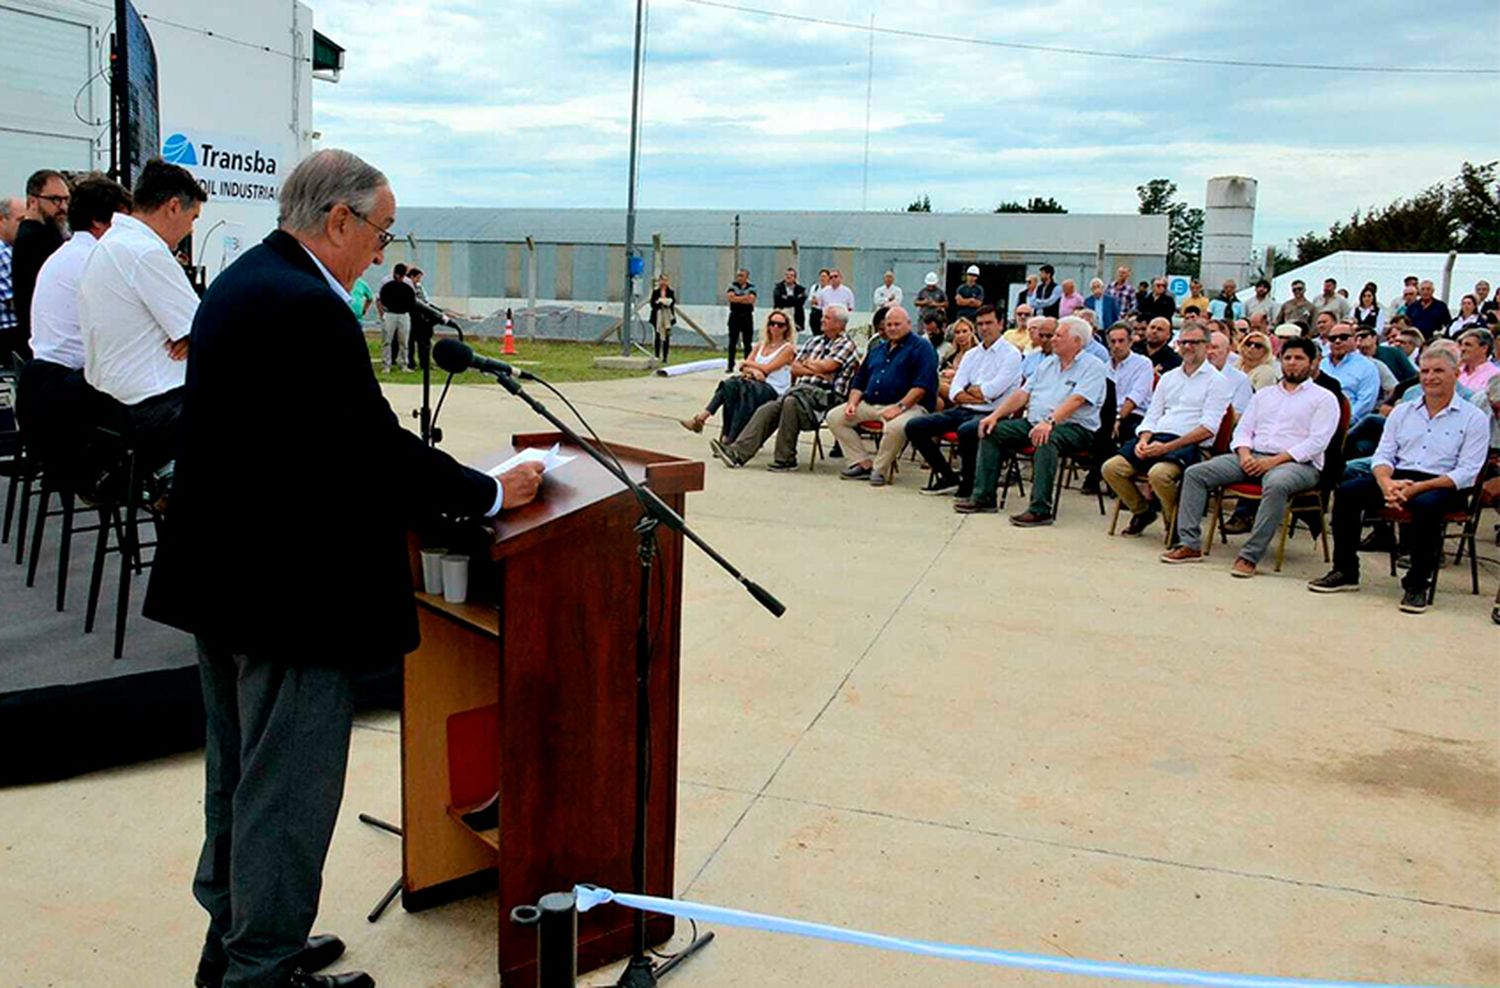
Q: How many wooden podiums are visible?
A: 1